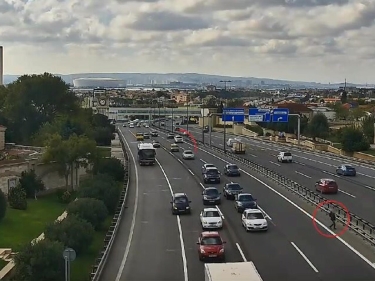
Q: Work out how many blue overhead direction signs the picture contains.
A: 3